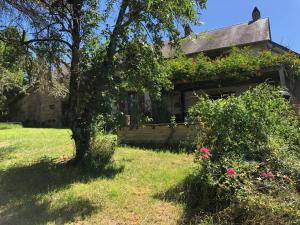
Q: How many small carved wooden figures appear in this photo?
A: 0